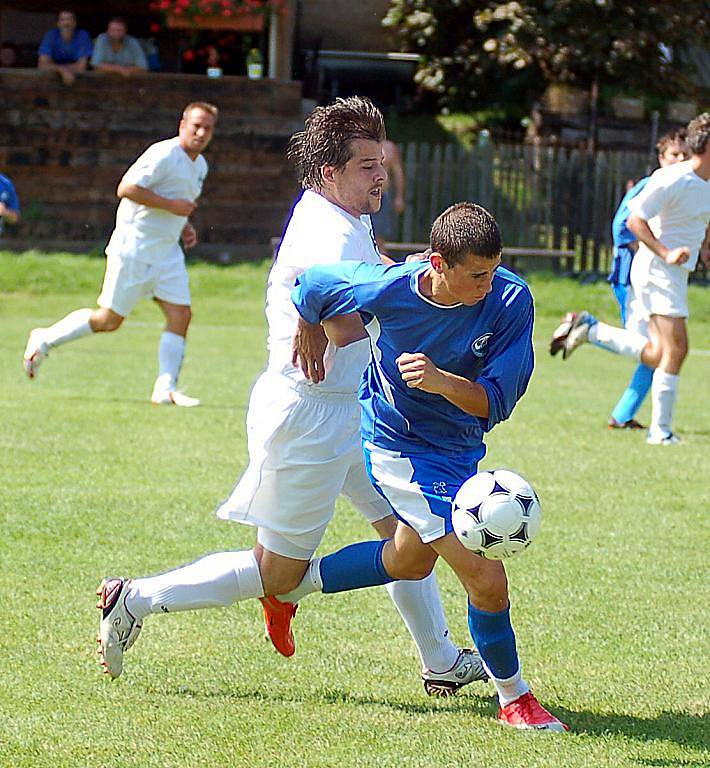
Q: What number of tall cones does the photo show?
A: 0